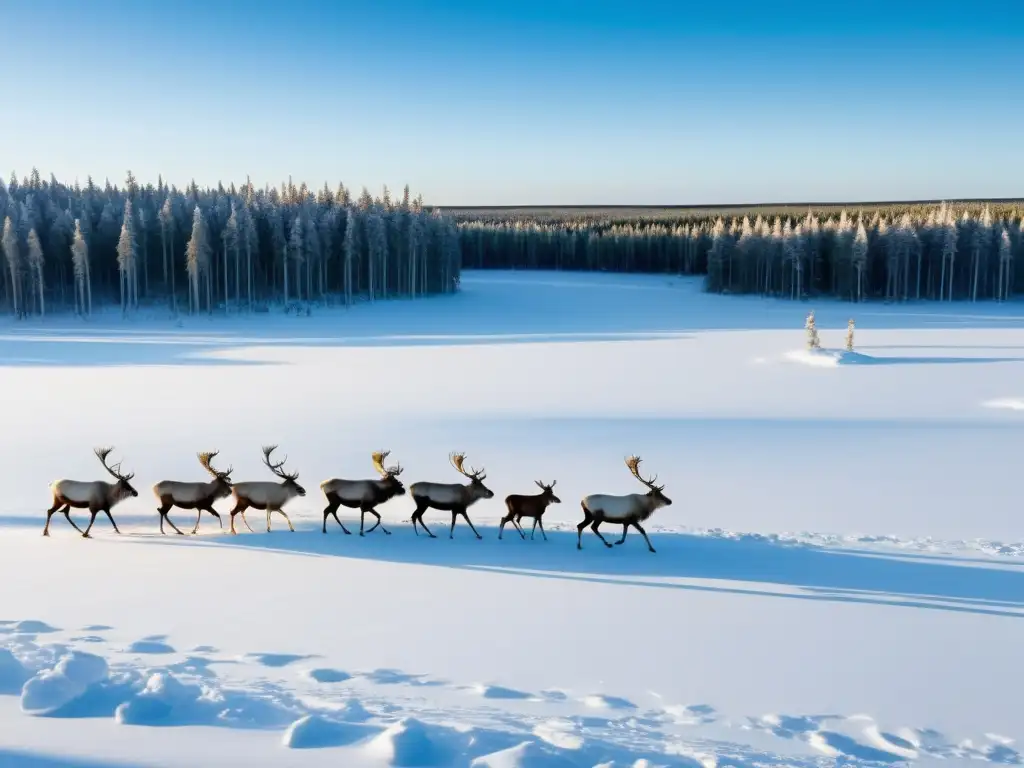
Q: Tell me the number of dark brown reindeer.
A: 1